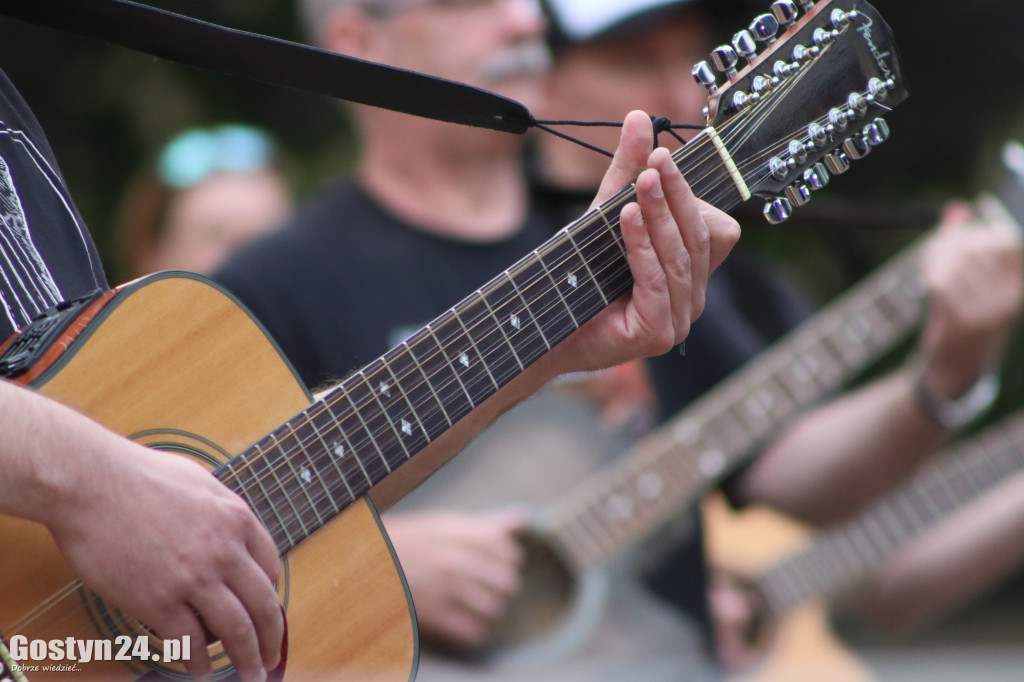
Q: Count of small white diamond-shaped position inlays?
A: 7